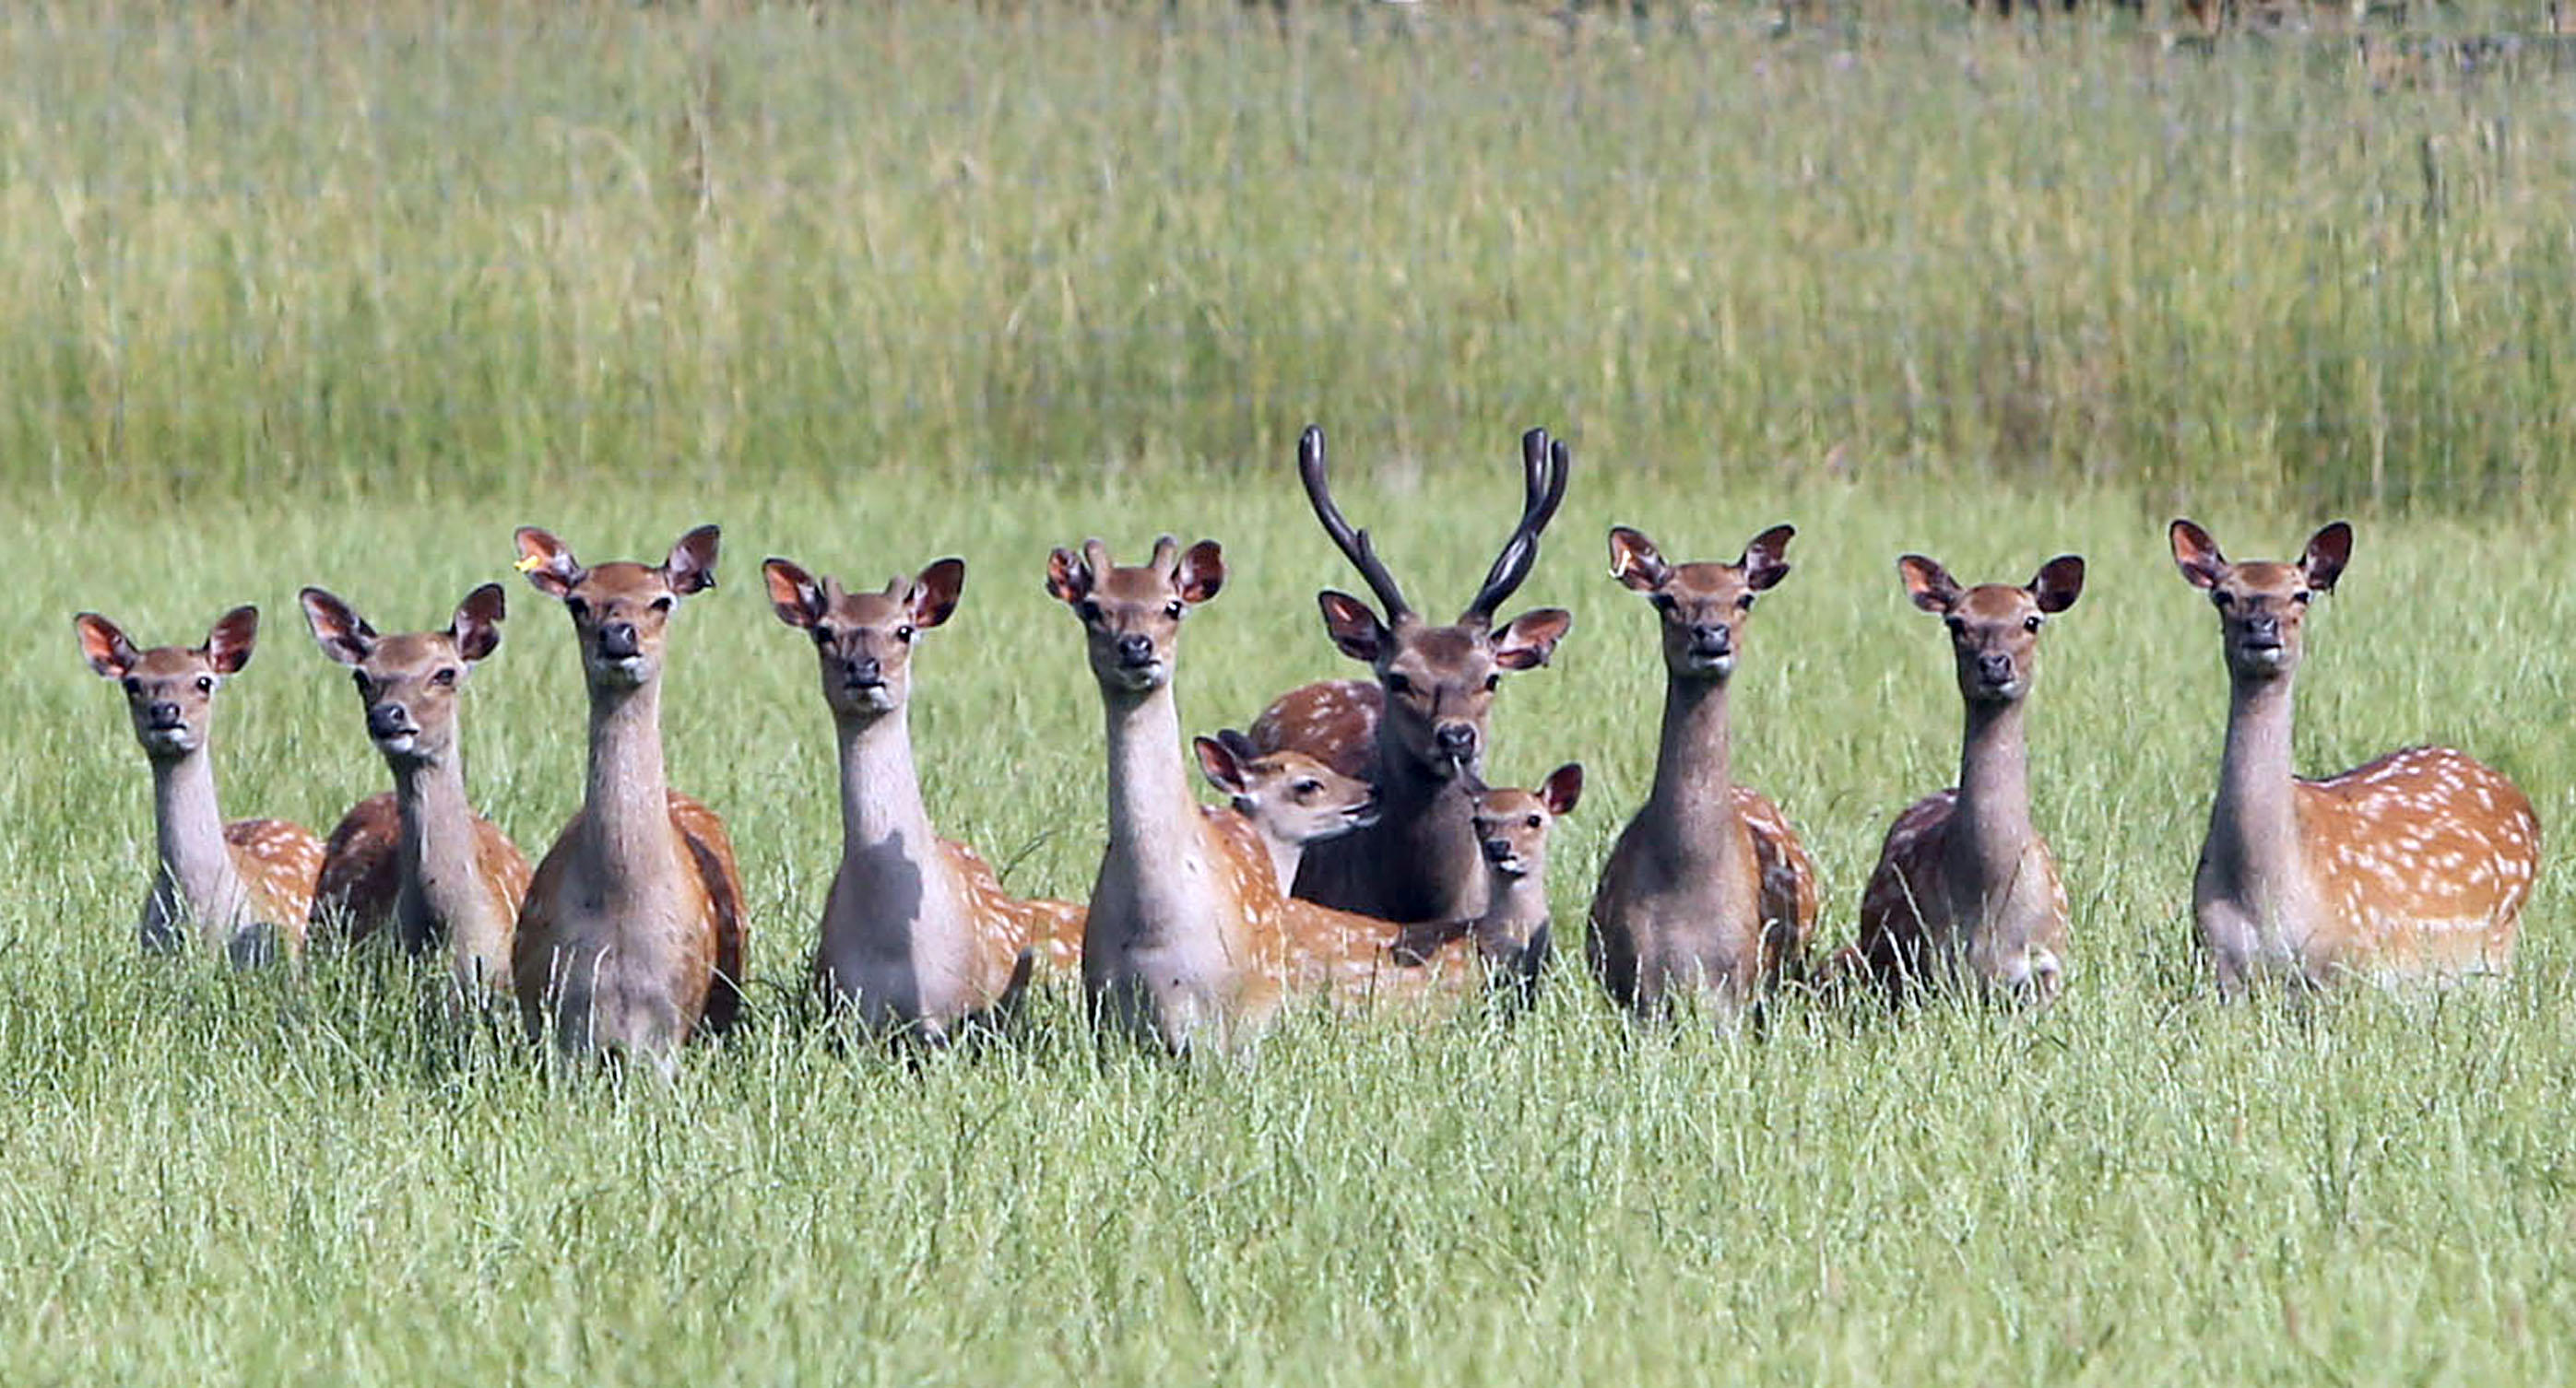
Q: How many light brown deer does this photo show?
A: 10